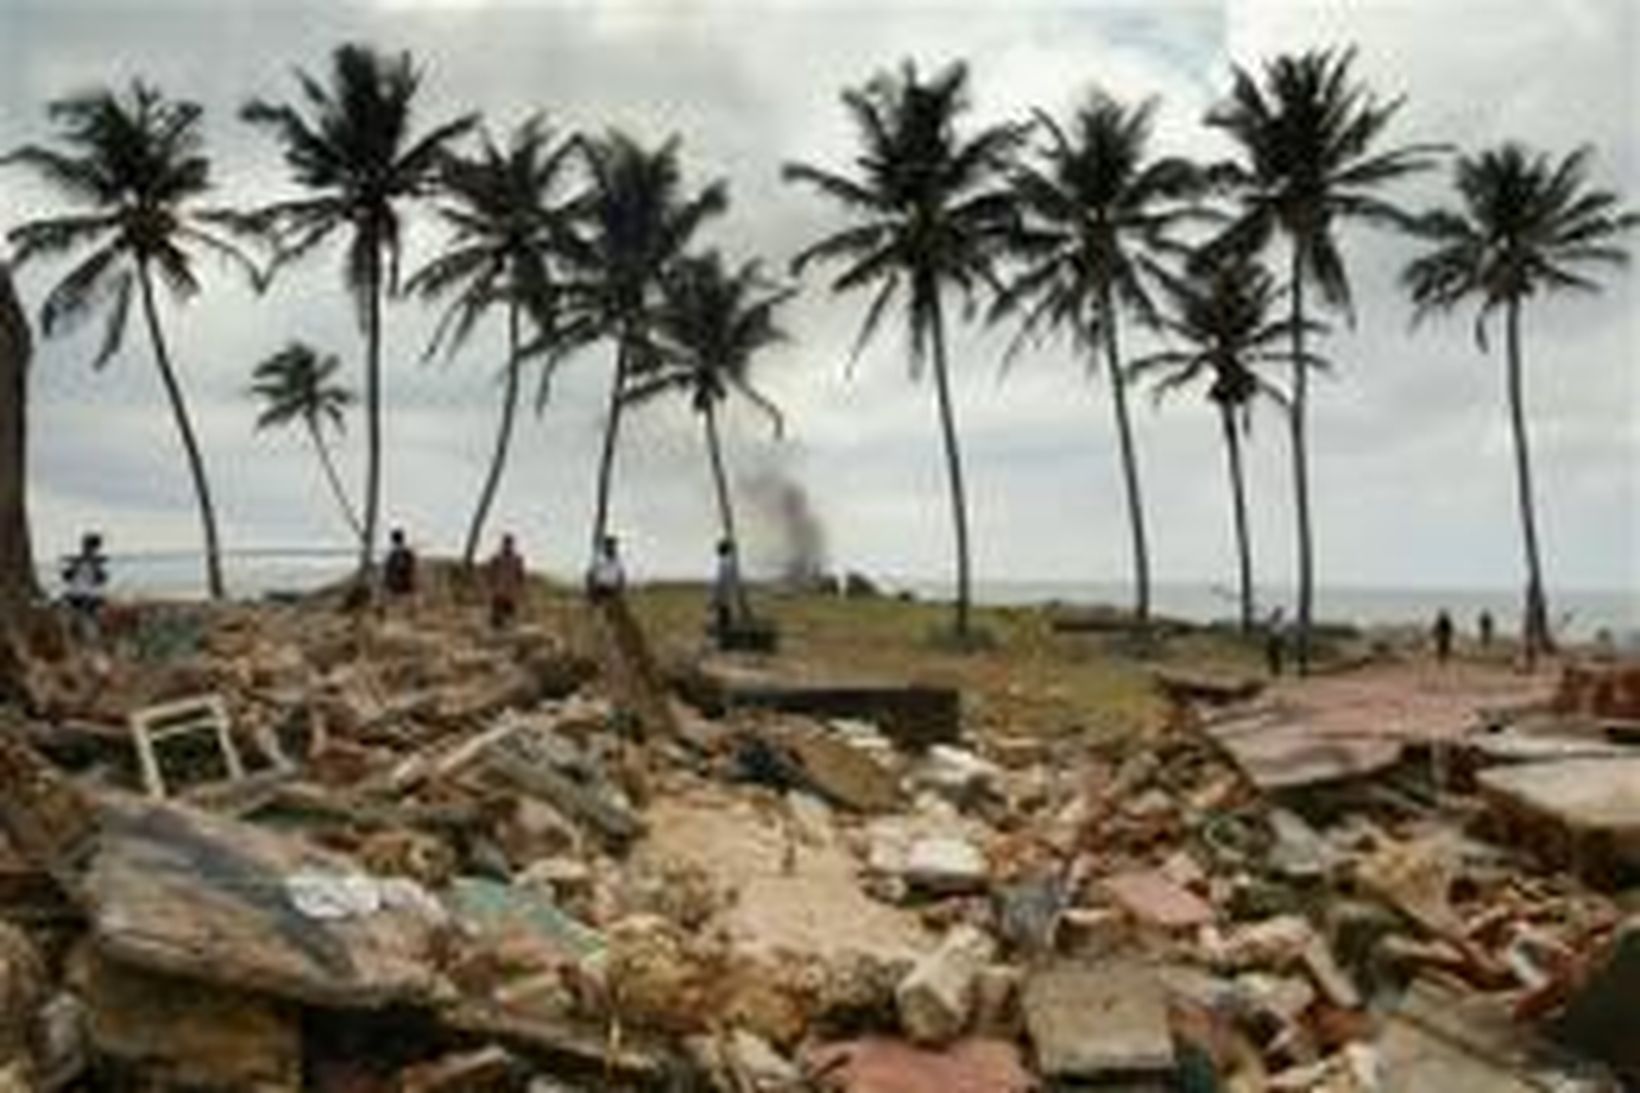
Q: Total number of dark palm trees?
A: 11